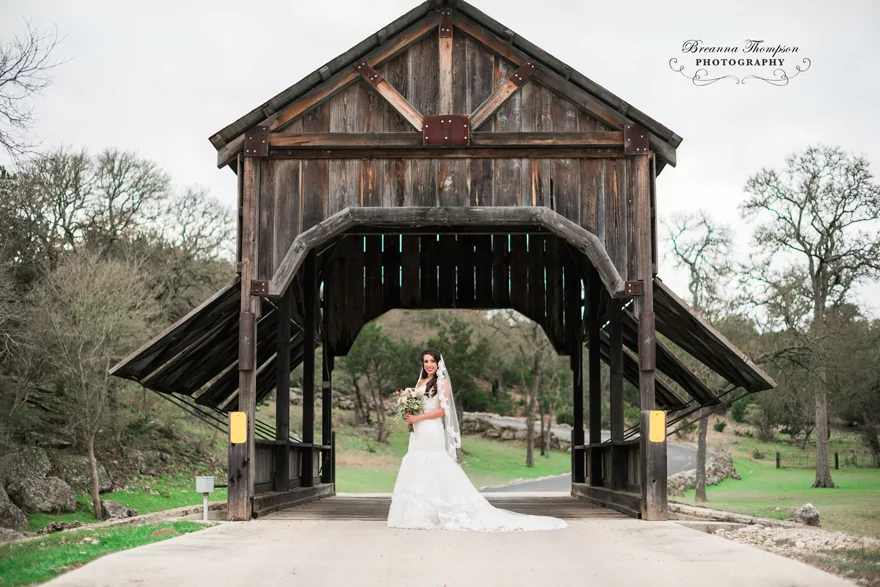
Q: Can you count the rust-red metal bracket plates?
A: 8